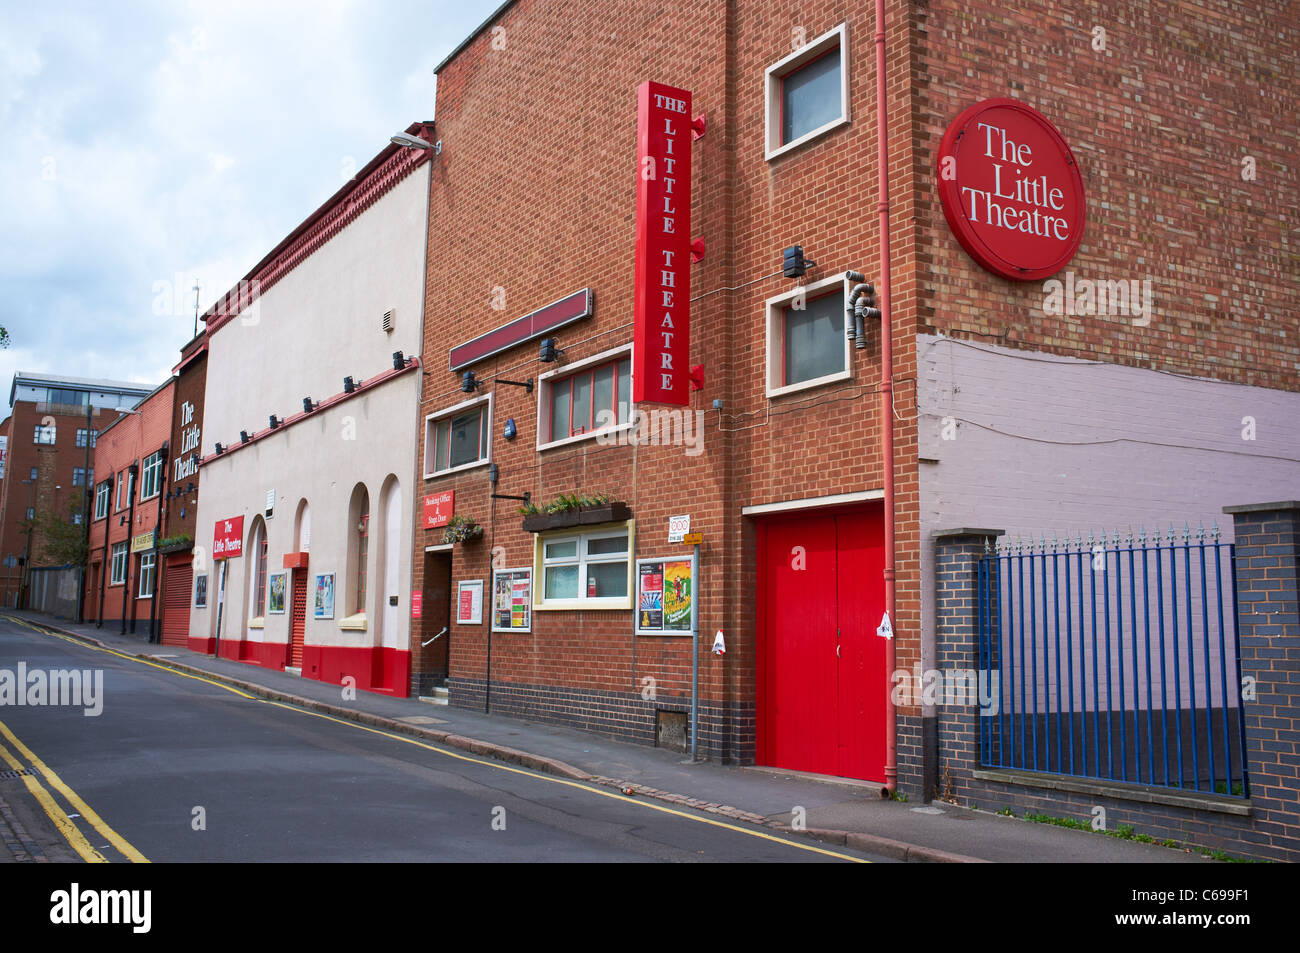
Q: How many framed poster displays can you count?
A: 6